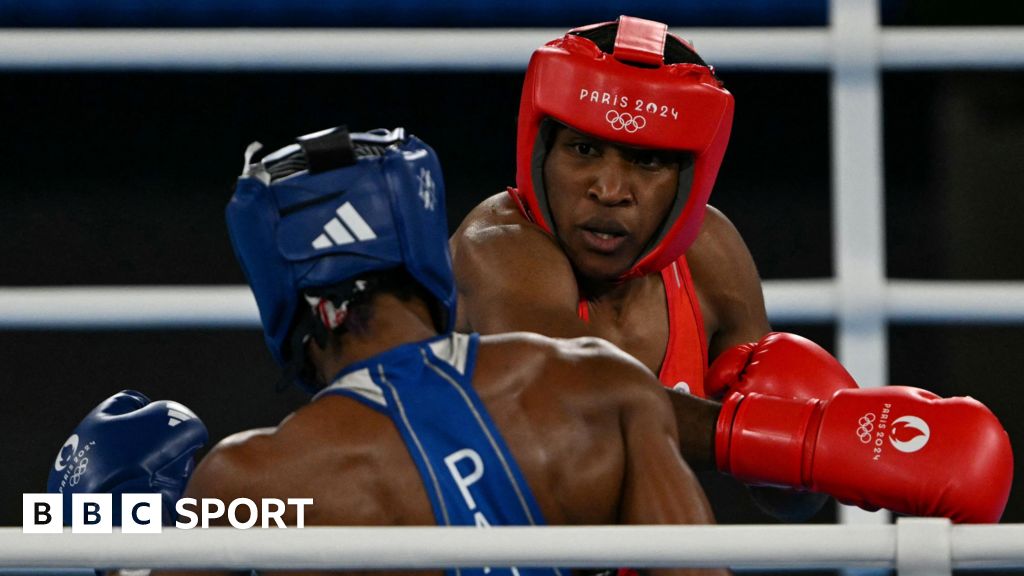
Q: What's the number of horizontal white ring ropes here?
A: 3